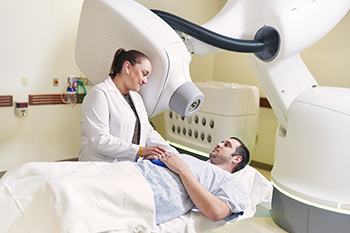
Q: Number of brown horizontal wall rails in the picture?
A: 3